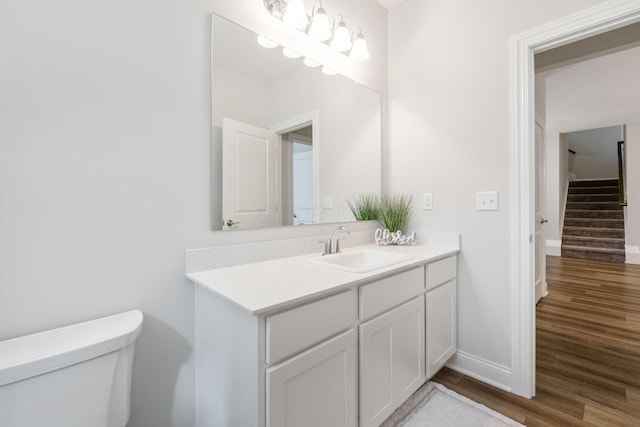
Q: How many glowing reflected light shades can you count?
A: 4